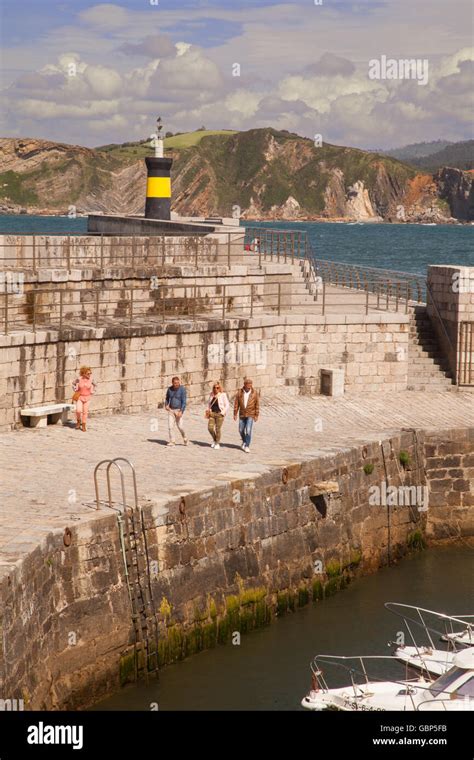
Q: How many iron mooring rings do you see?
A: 4